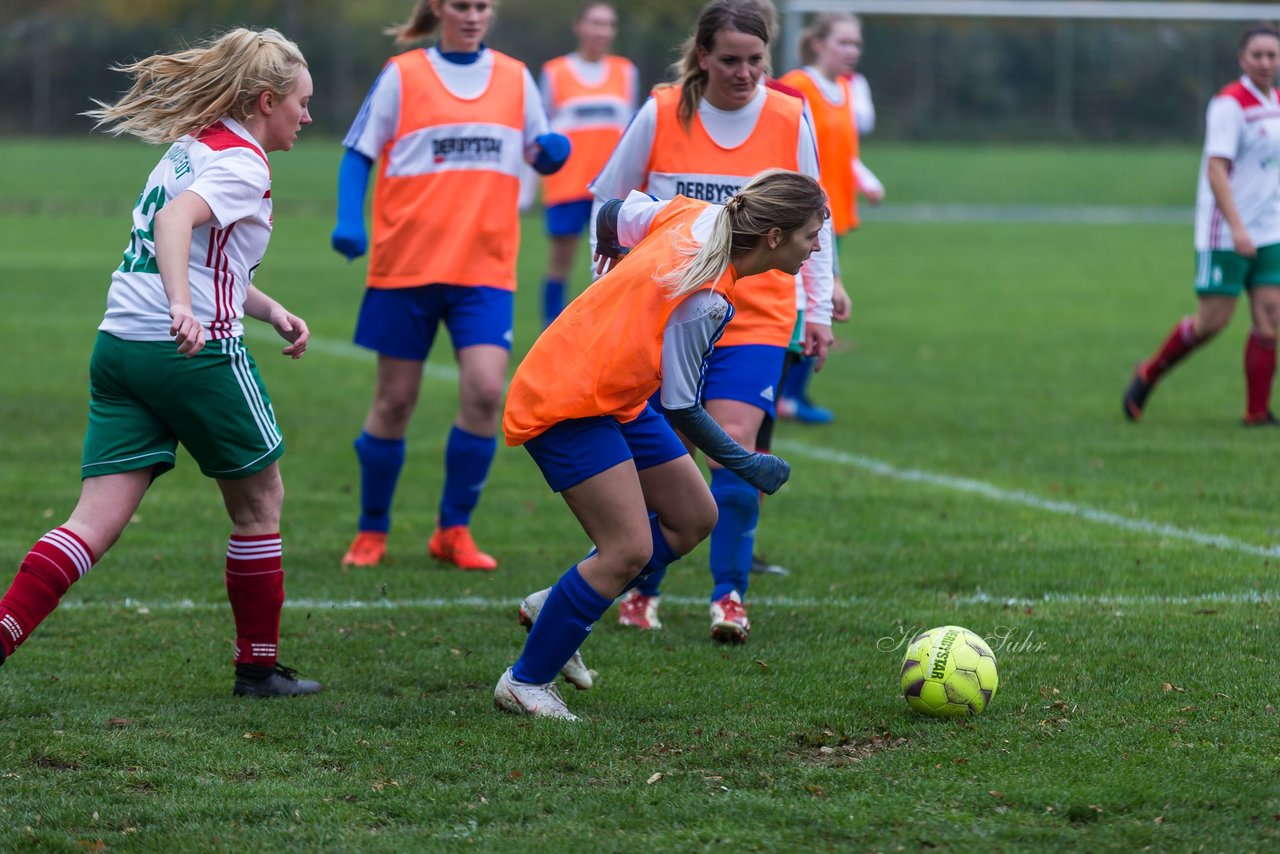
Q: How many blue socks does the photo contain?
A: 8